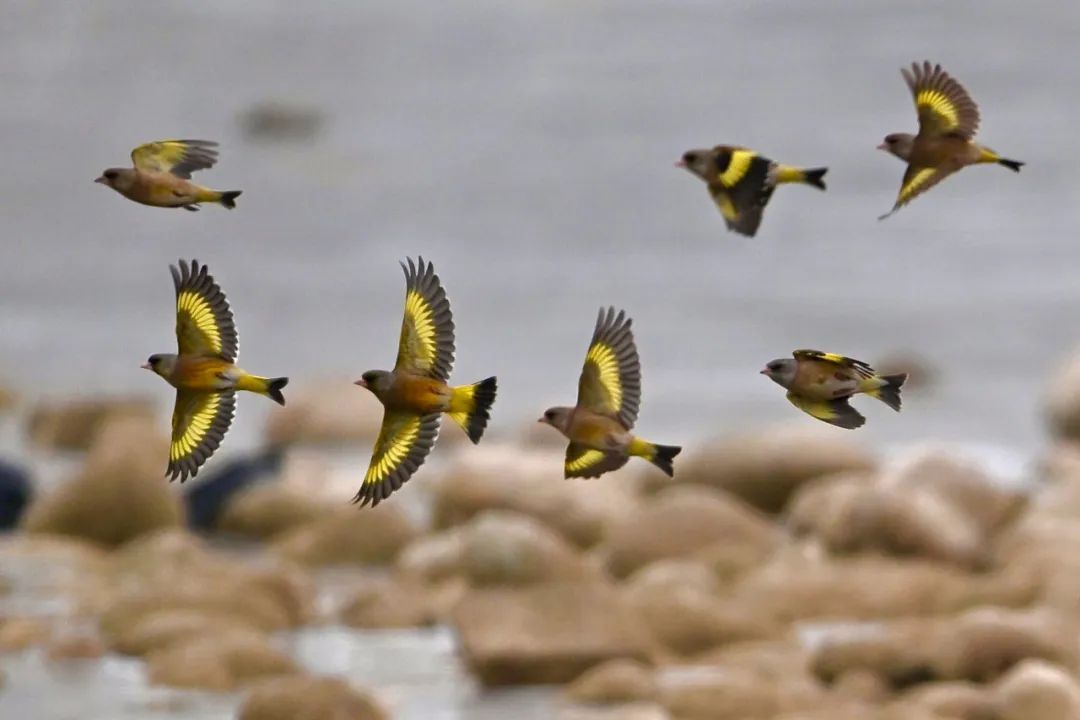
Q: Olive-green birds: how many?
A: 7